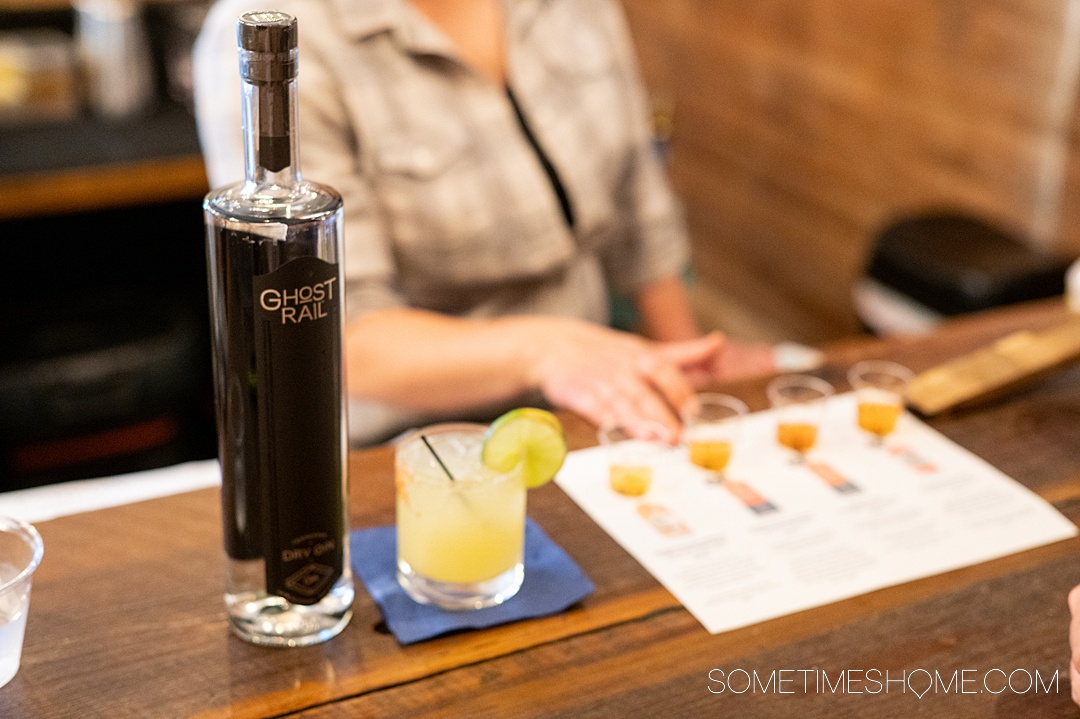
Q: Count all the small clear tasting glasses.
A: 4